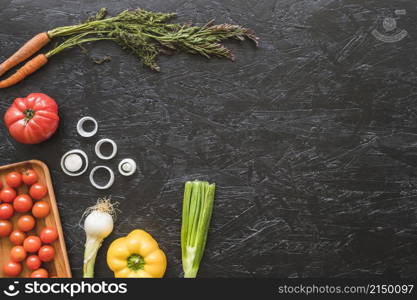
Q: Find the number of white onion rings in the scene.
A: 5